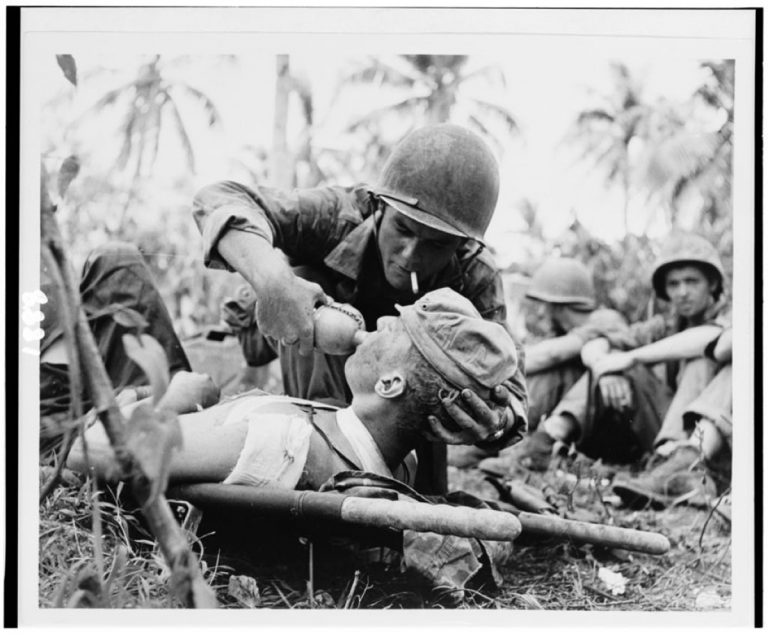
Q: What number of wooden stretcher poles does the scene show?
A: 2